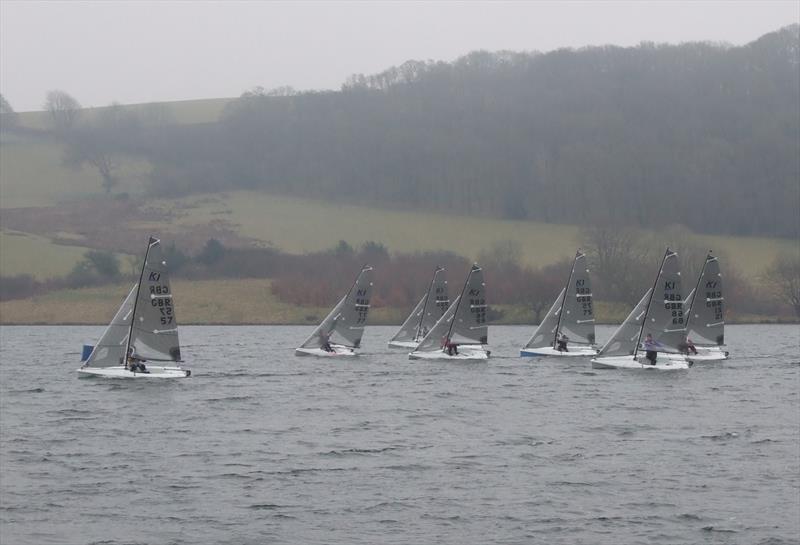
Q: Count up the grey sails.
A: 14